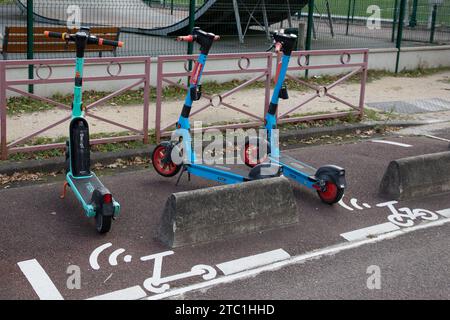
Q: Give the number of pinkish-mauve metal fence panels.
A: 3